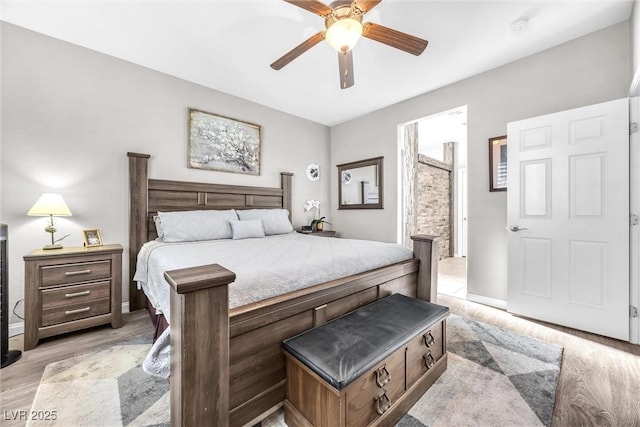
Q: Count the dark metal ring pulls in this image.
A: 4